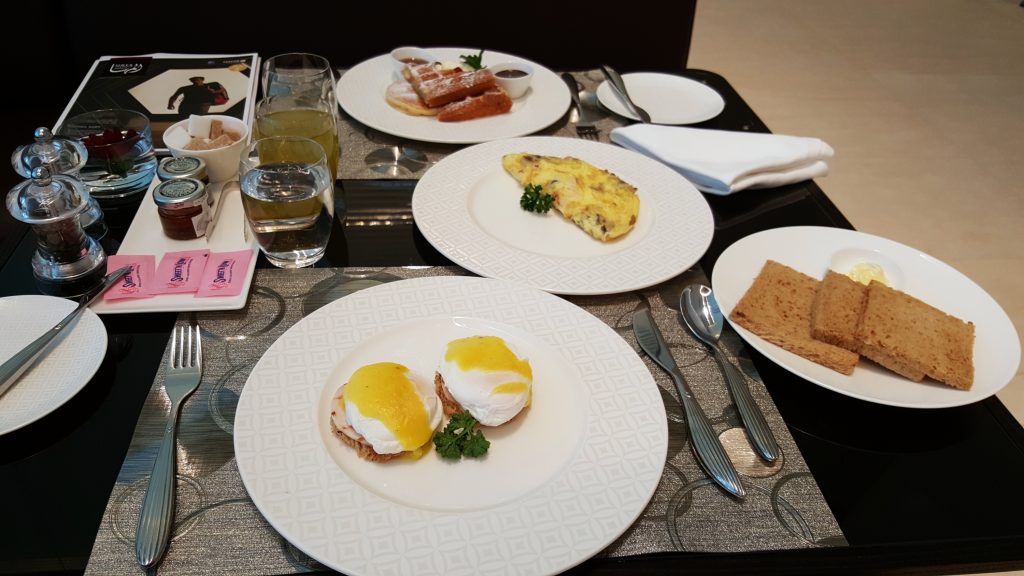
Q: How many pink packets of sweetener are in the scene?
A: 3